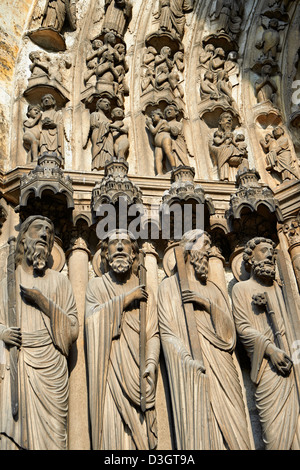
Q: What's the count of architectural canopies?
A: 4